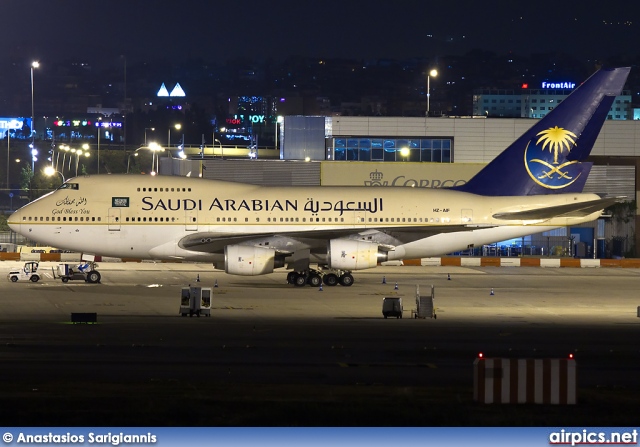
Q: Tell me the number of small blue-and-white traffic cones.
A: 7